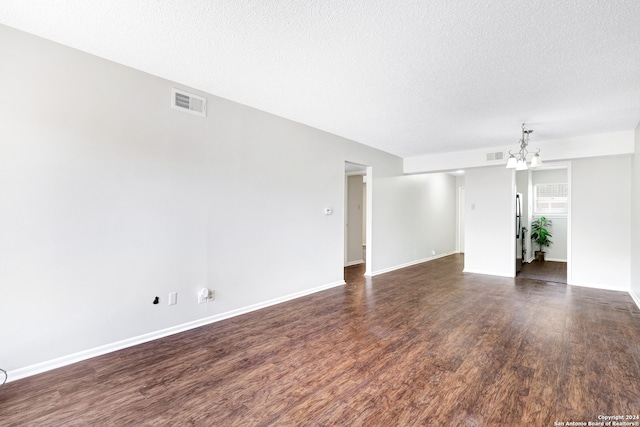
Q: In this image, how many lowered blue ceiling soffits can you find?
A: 0